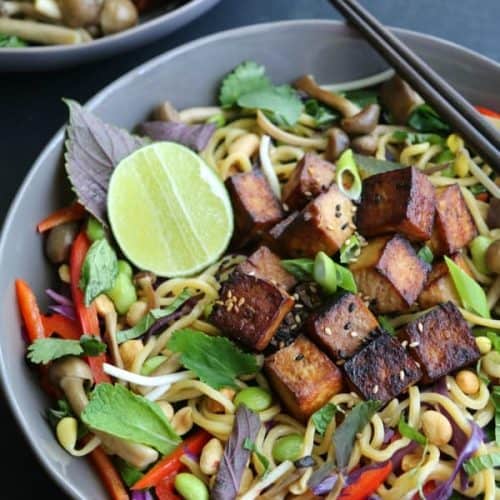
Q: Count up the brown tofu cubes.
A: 13